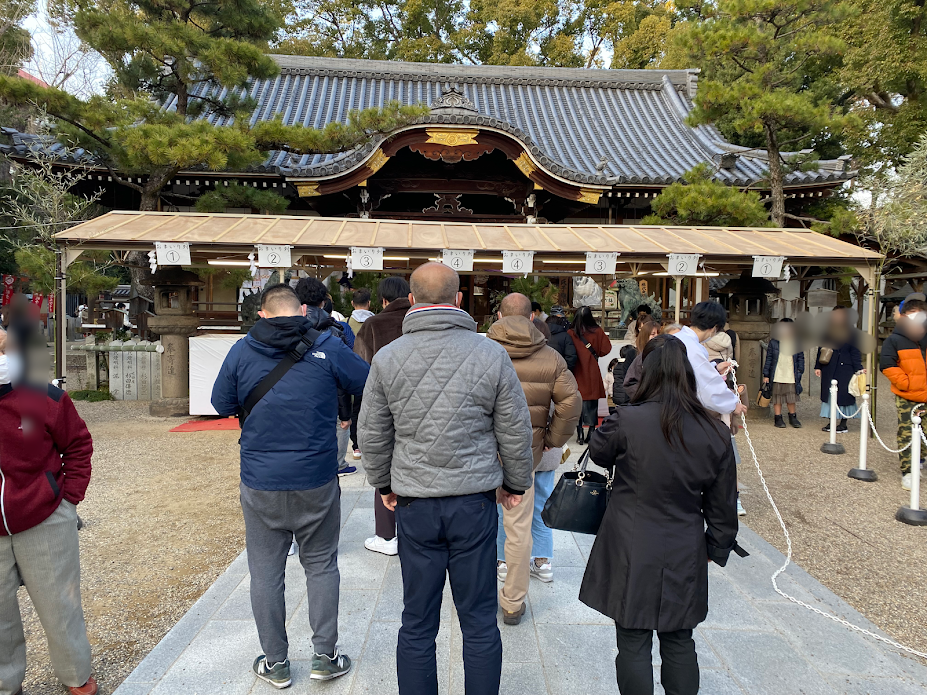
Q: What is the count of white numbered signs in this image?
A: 8